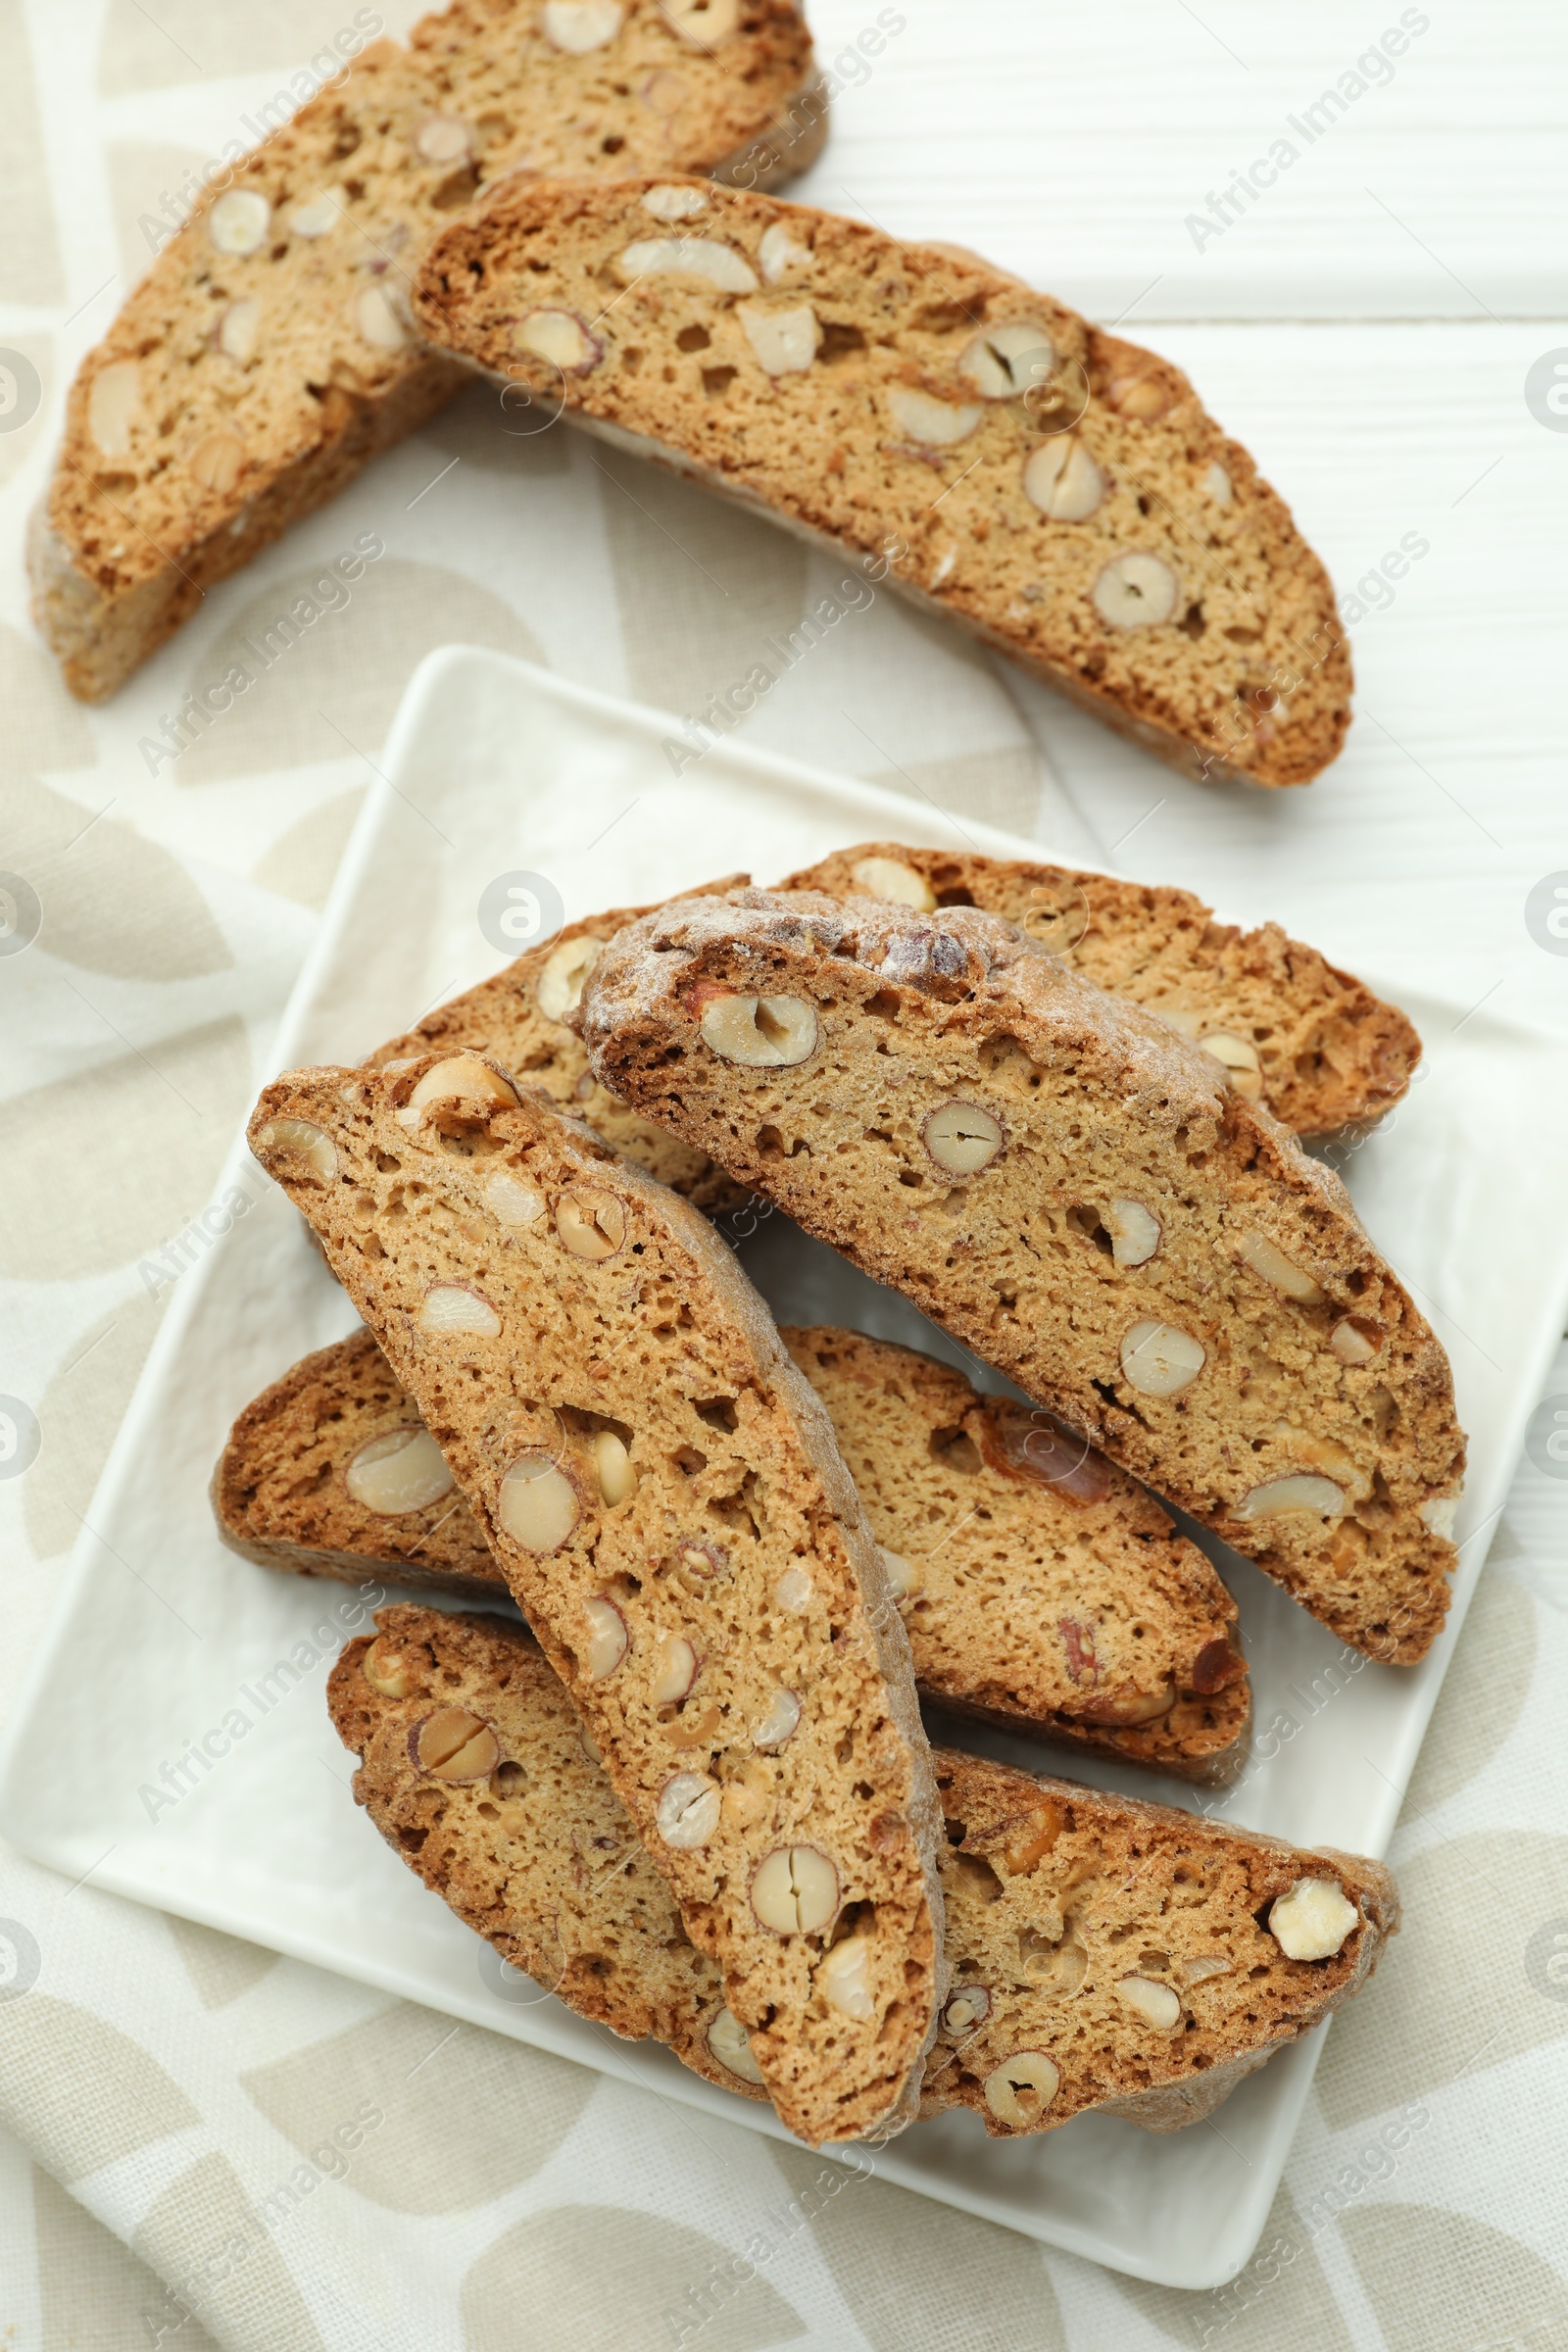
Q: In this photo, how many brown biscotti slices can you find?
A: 7